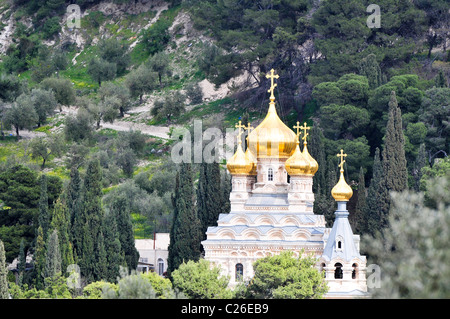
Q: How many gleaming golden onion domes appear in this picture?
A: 6